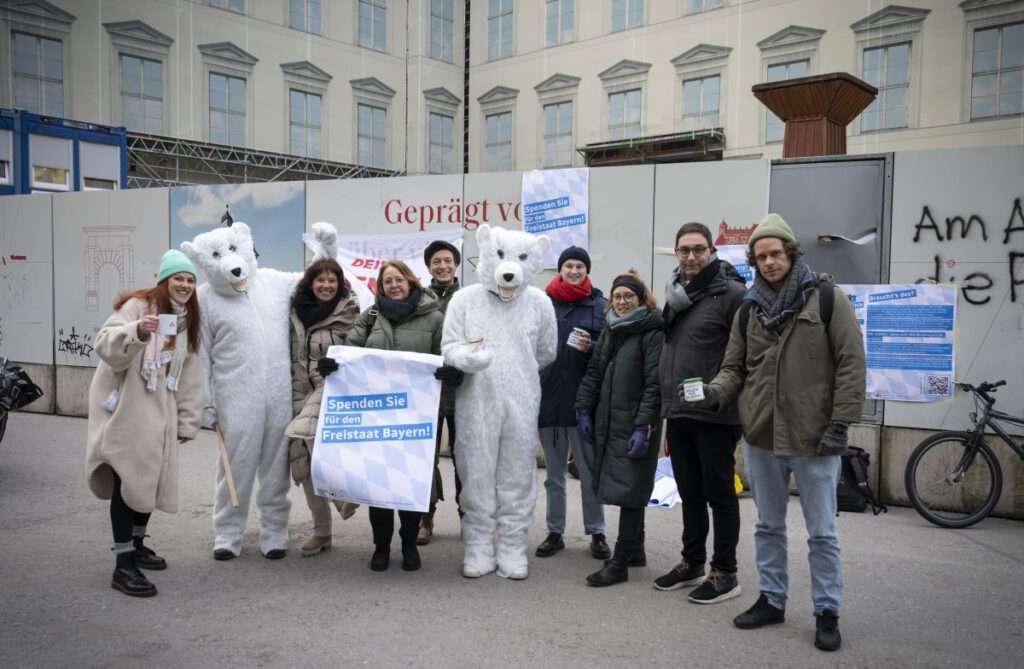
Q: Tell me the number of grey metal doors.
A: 1